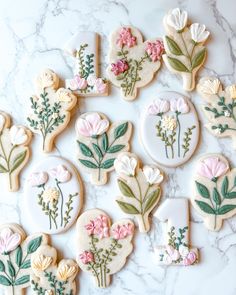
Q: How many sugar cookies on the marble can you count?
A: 15